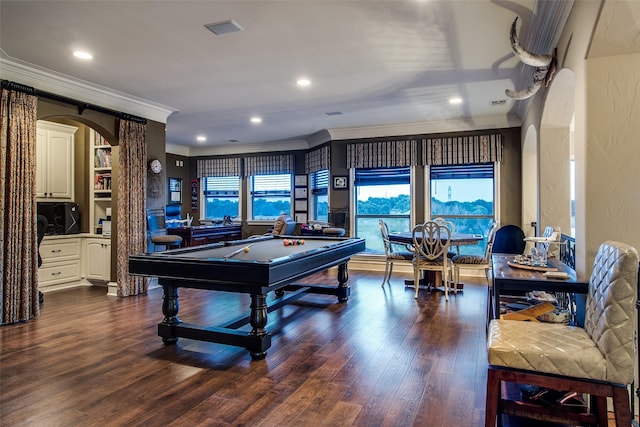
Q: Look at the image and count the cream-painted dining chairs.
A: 4